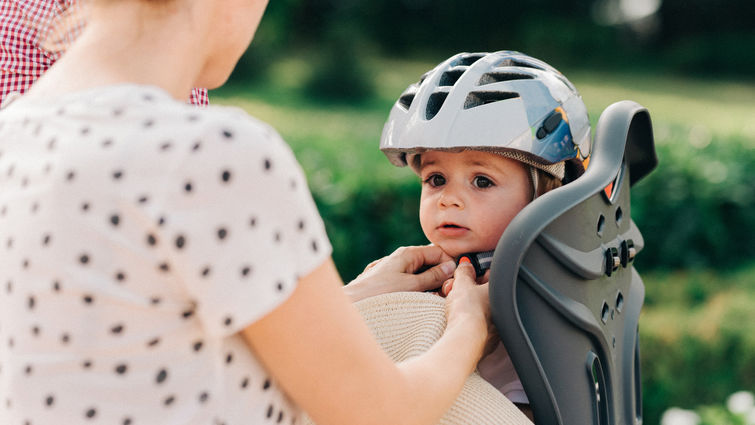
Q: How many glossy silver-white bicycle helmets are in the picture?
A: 1